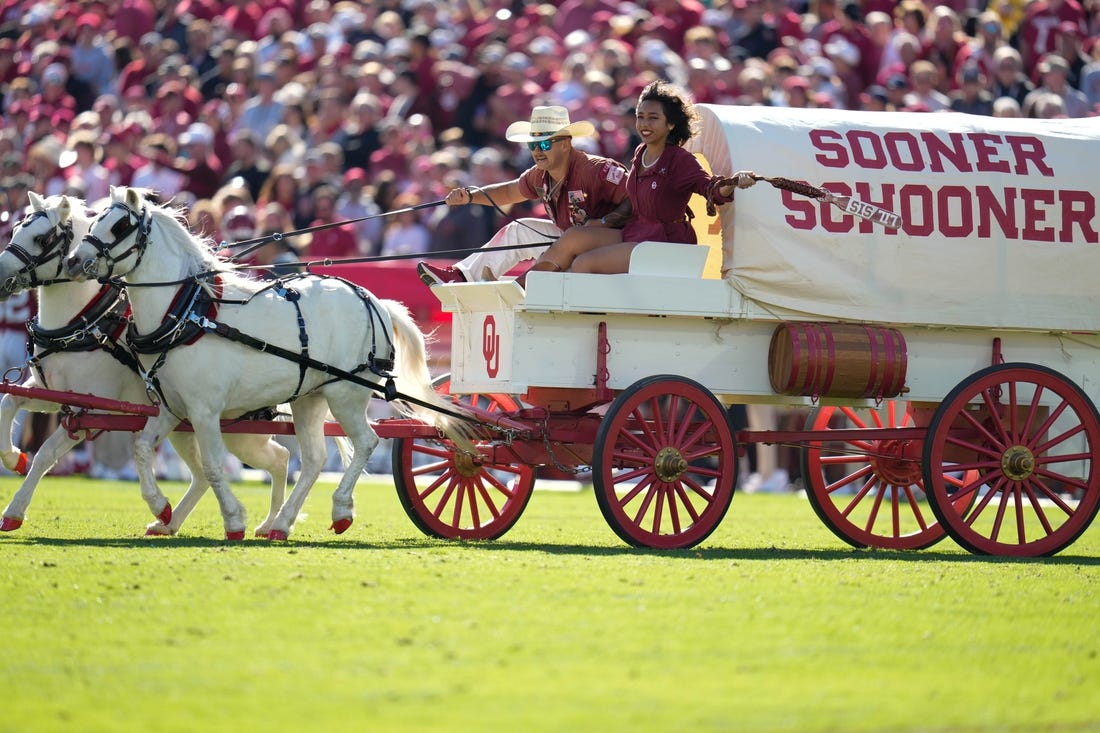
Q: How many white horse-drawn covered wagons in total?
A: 1